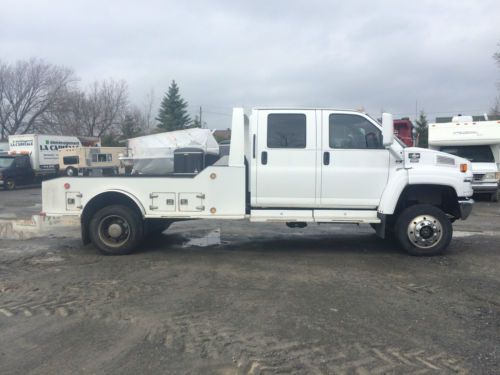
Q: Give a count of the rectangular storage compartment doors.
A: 3